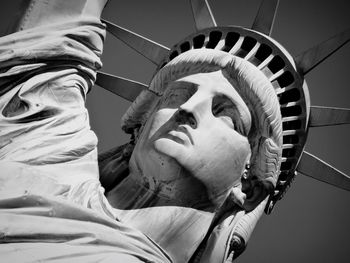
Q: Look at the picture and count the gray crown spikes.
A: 7